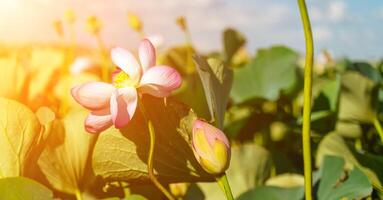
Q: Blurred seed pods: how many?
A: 5